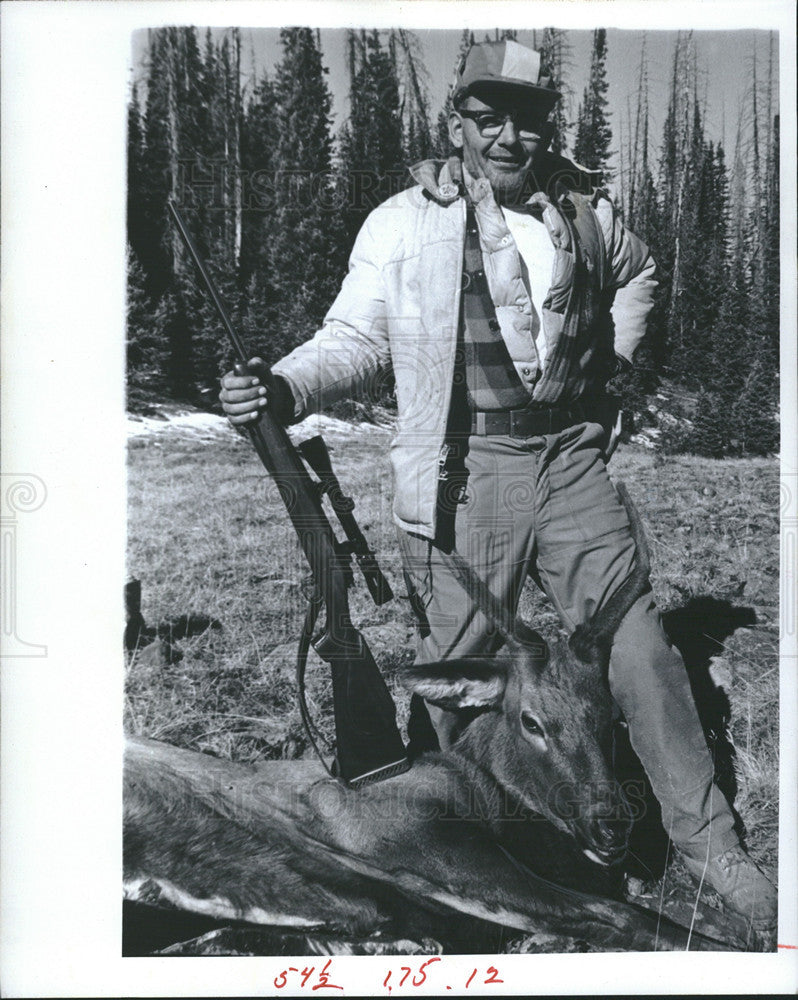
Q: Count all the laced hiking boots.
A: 1